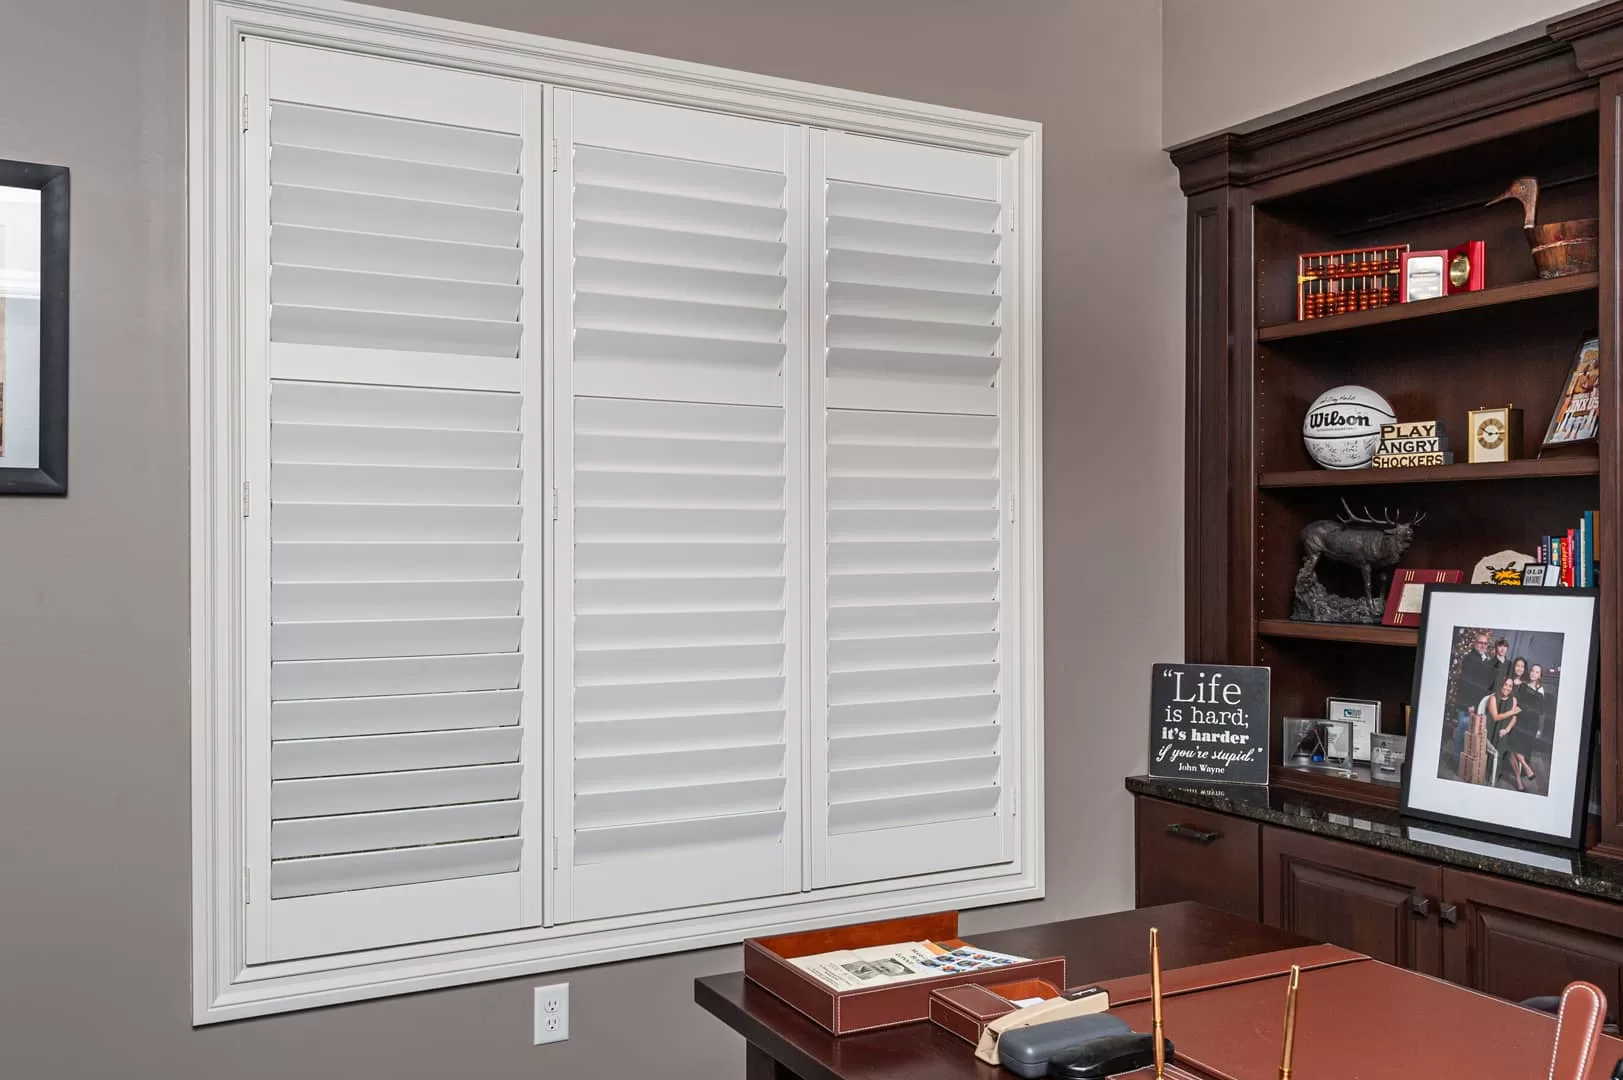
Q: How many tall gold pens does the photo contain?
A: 2